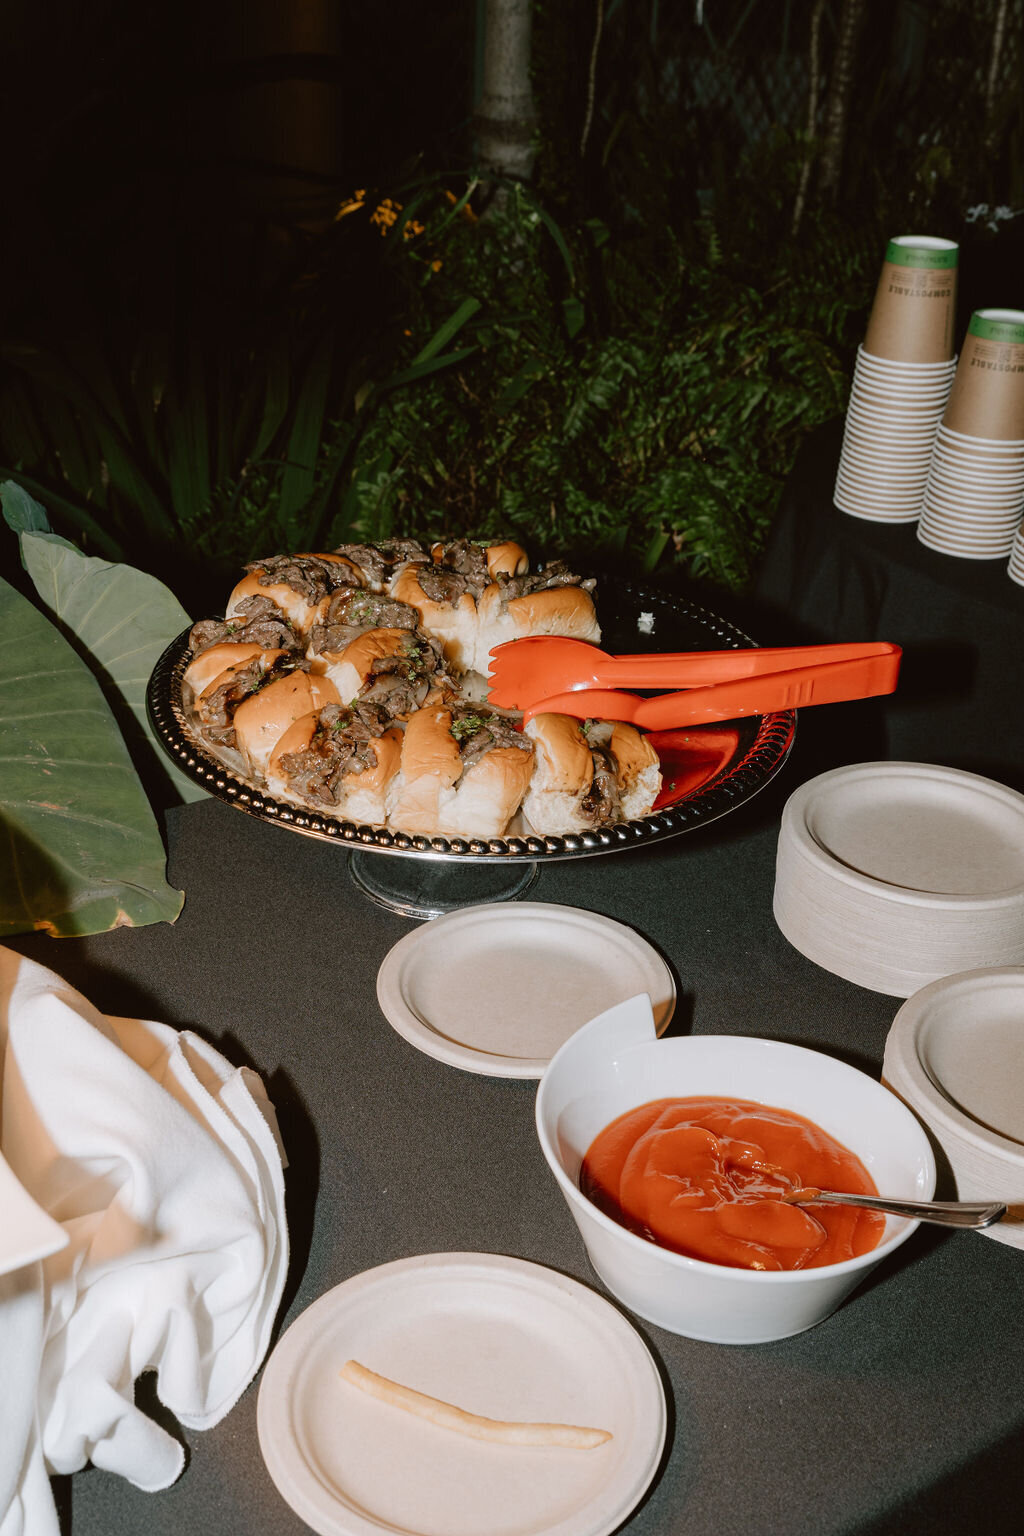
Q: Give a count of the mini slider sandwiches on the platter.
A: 12